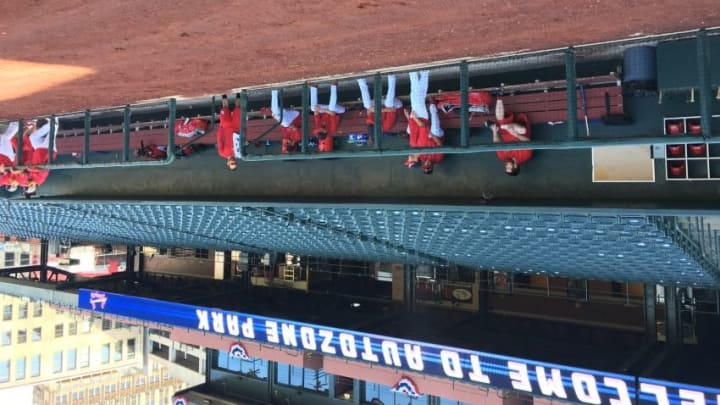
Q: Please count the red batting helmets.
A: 5